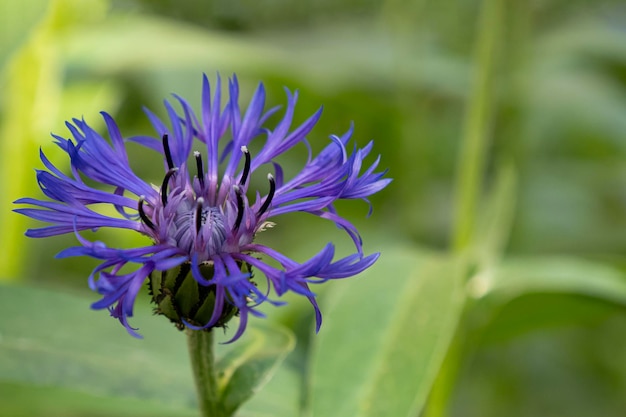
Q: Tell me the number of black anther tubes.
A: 8